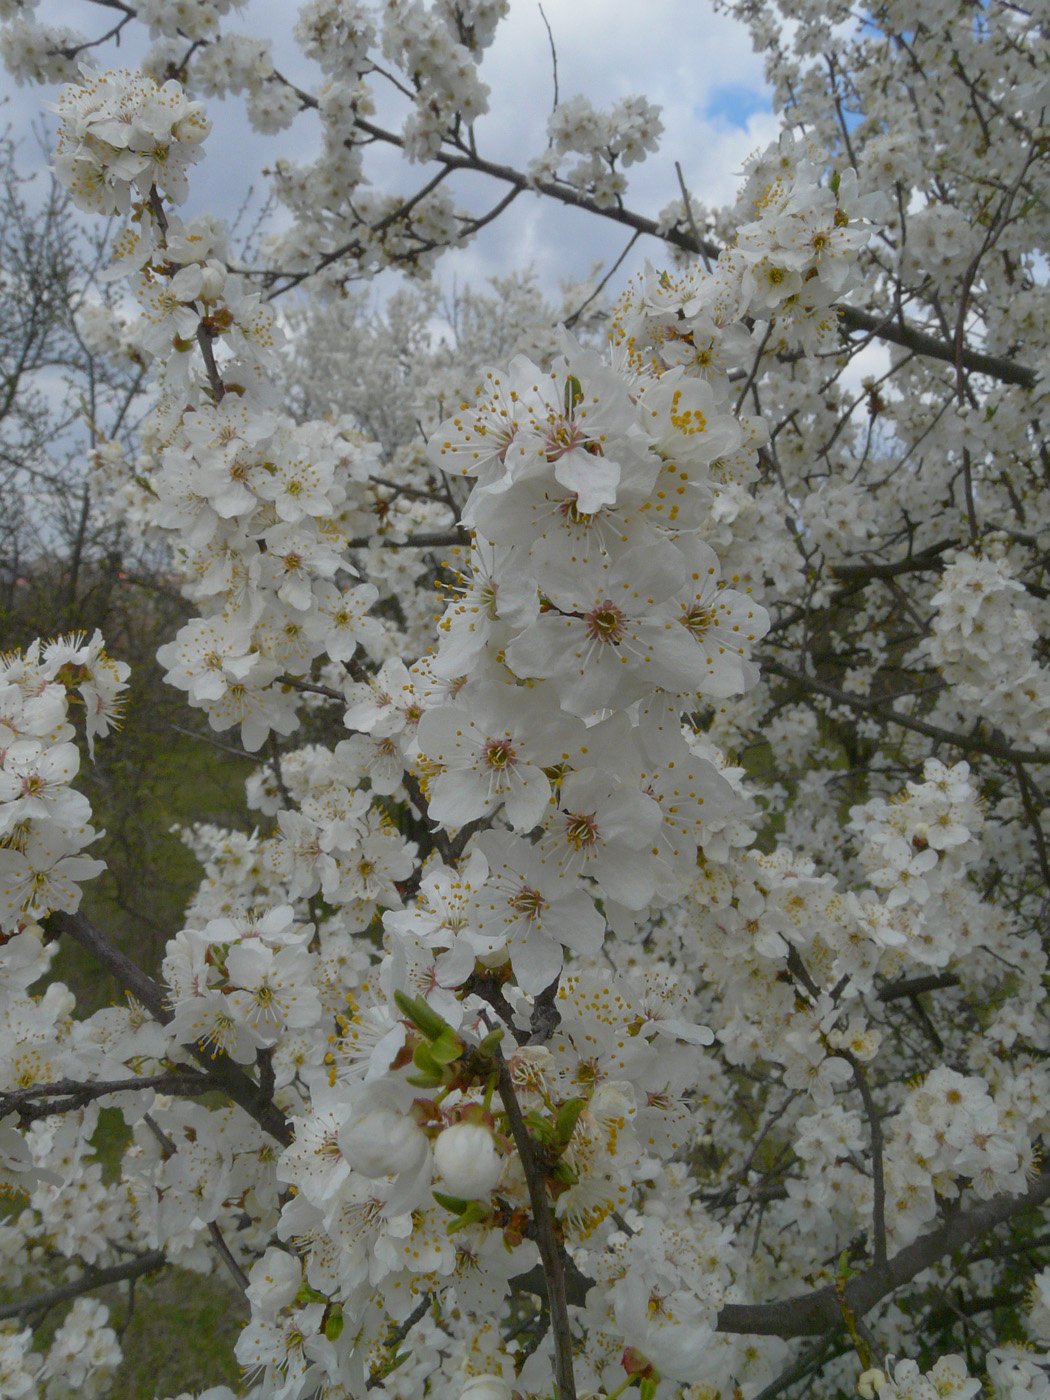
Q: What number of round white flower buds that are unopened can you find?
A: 2